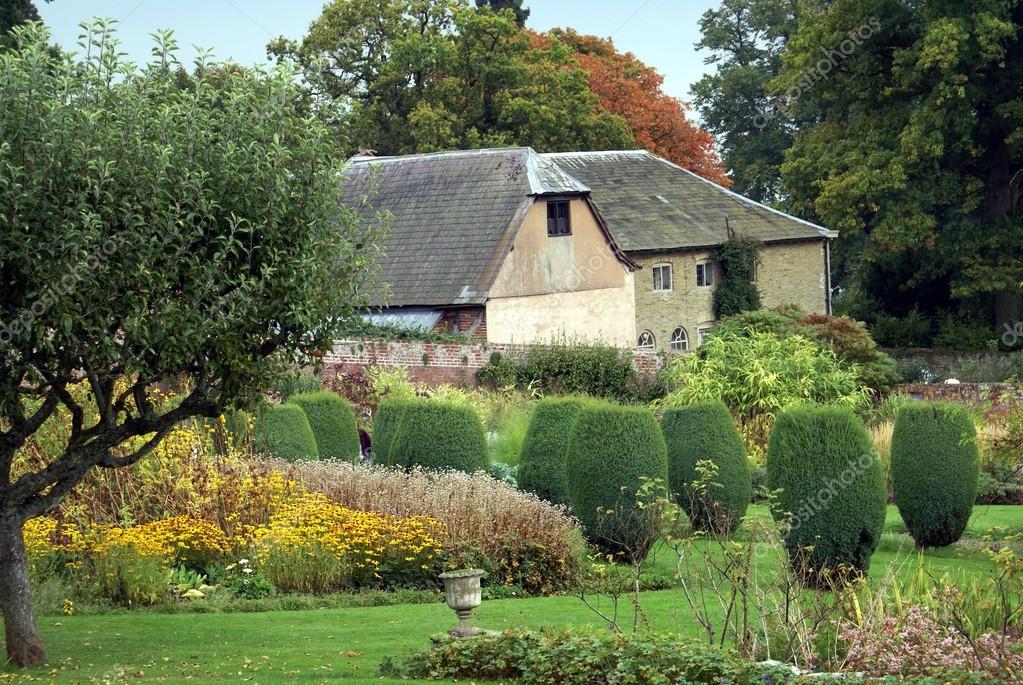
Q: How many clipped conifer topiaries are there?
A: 9